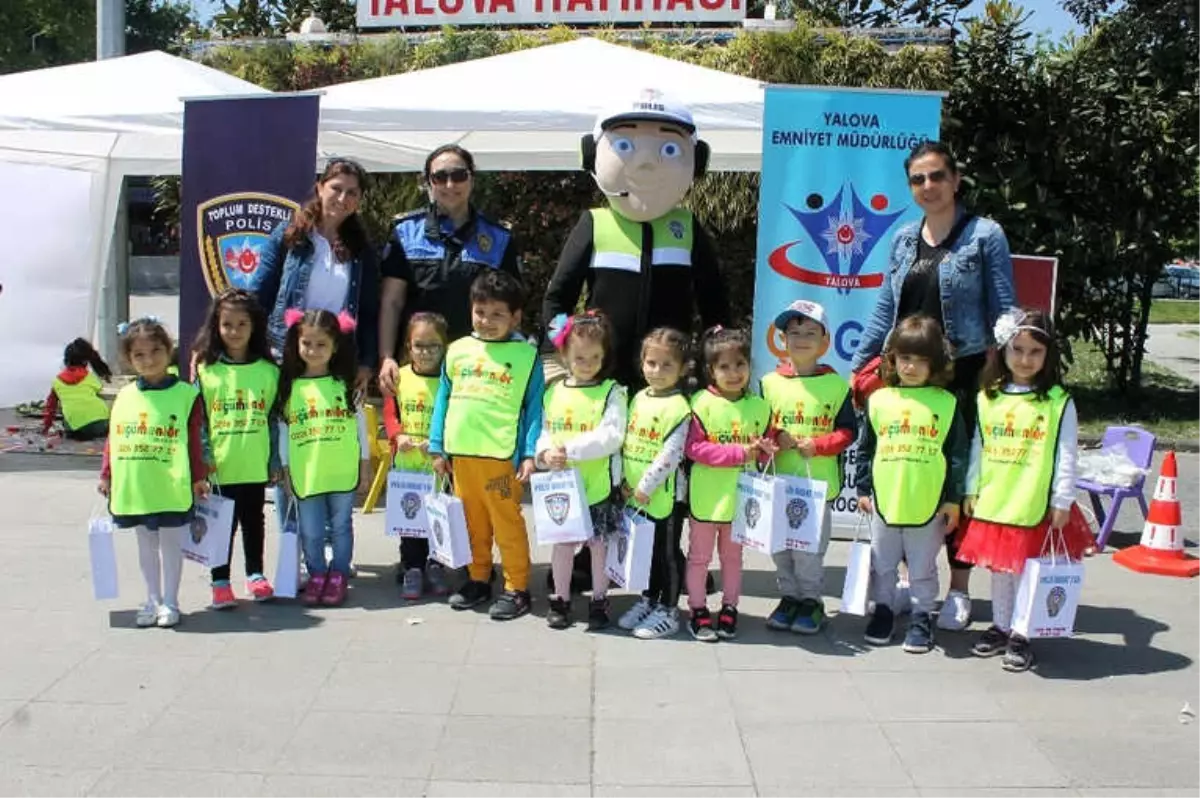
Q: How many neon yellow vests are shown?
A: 12